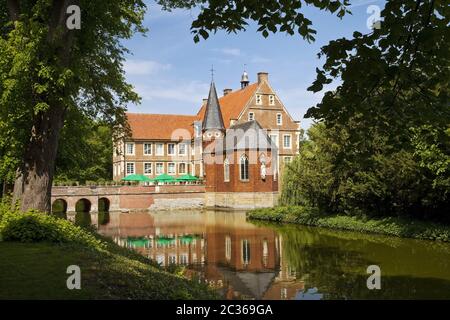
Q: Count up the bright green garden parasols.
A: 3